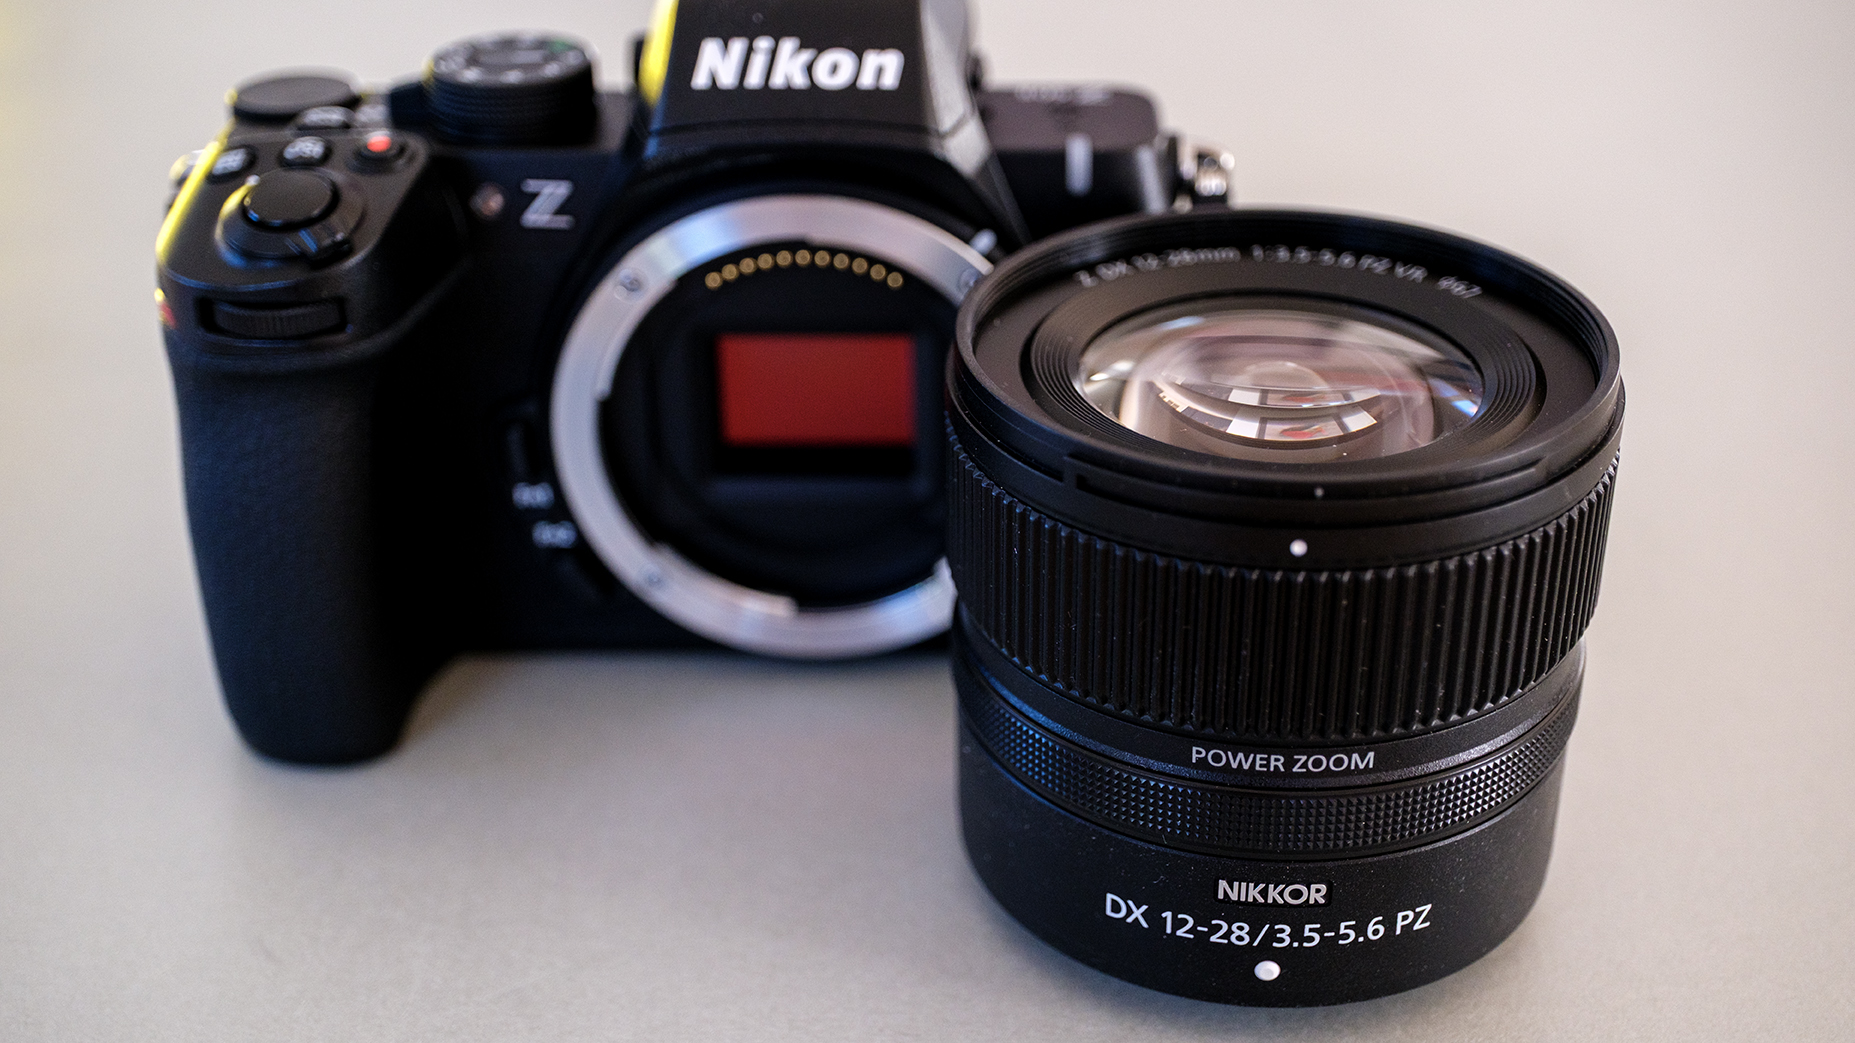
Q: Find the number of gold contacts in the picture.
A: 11